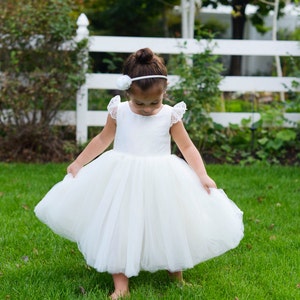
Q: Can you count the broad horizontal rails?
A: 3